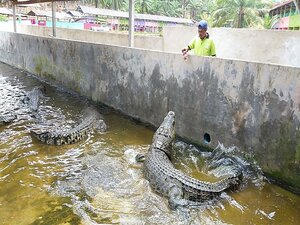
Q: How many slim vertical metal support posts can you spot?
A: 3